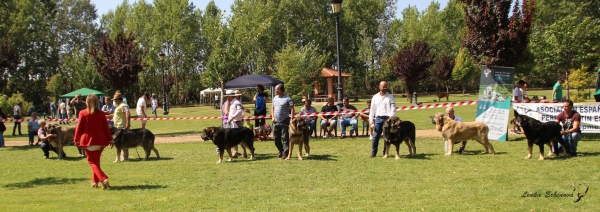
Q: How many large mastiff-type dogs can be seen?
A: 7